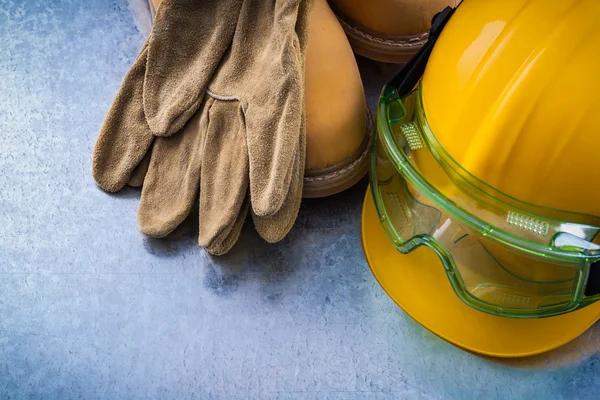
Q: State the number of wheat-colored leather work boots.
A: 2